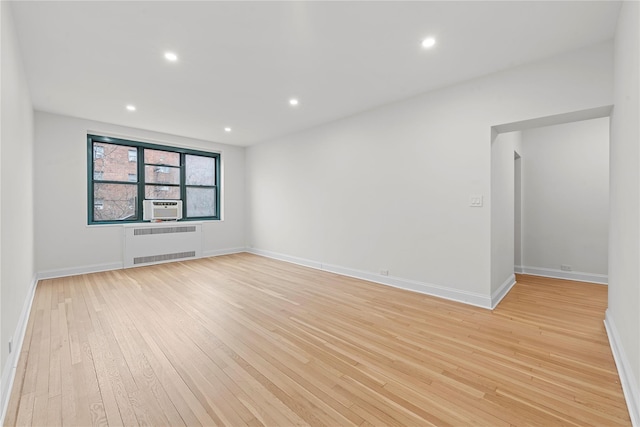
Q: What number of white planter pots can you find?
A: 0